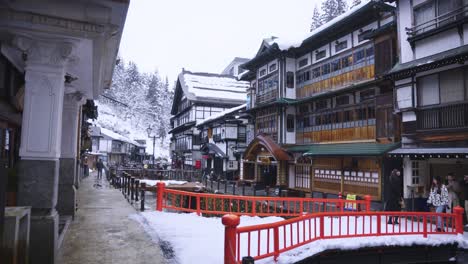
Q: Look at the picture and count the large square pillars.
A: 2